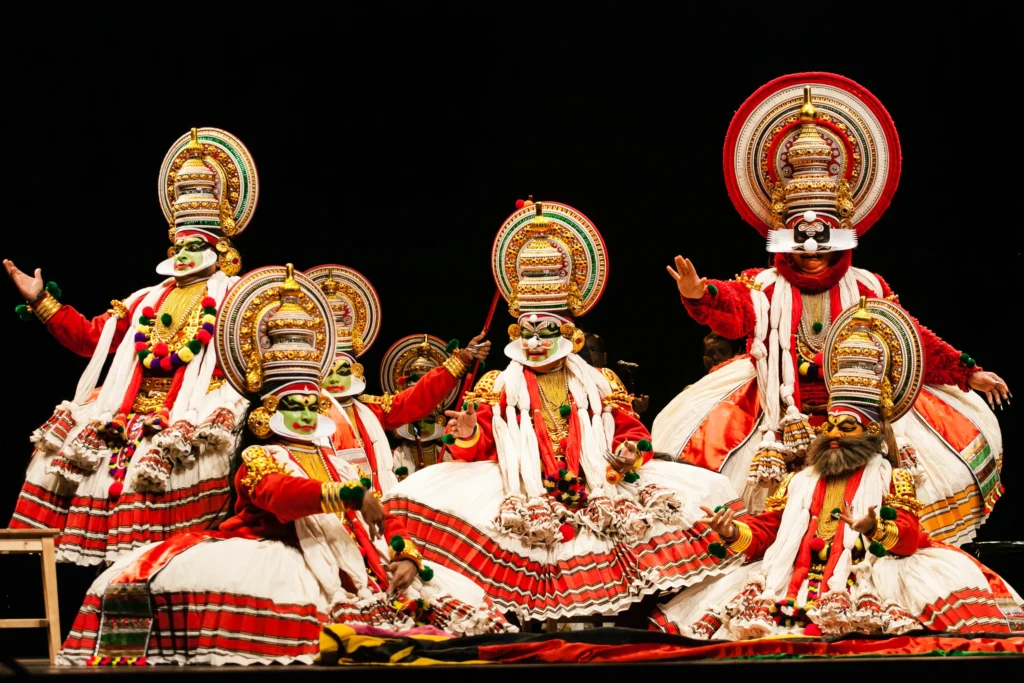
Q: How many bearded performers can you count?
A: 1